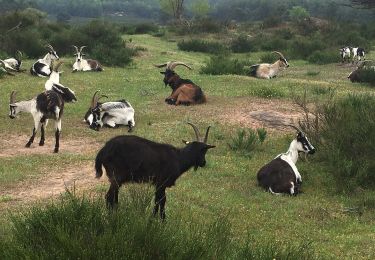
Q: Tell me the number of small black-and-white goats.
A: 2